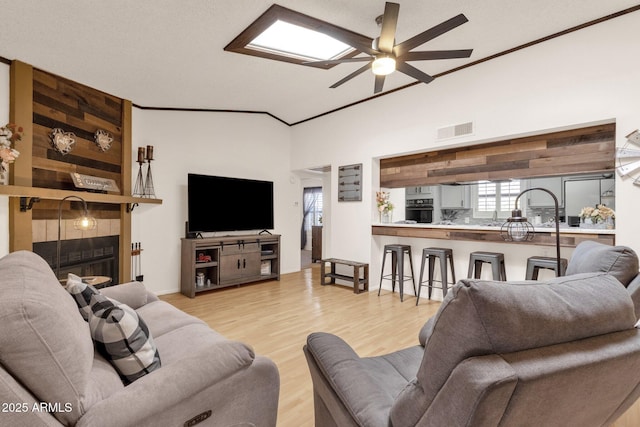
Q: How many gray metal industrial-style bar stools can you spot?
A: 4